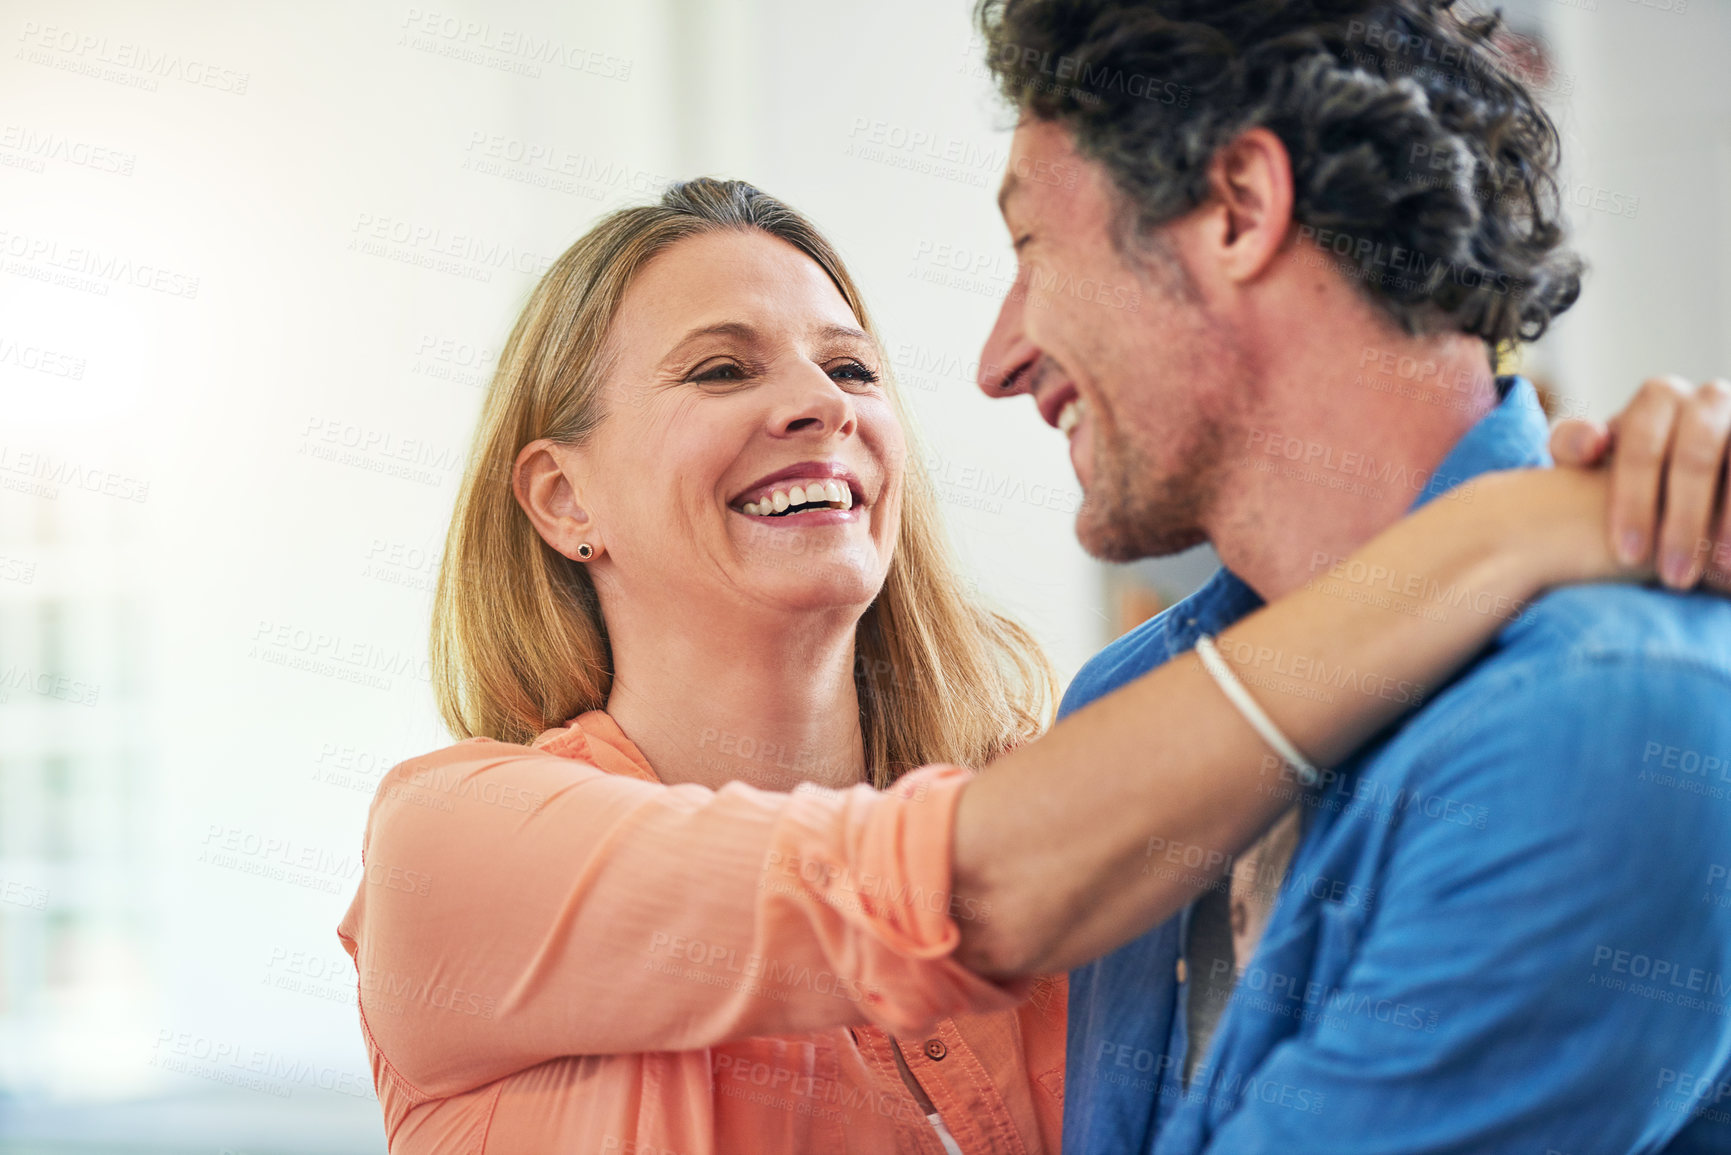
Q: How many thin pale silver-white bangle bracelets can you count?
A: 1